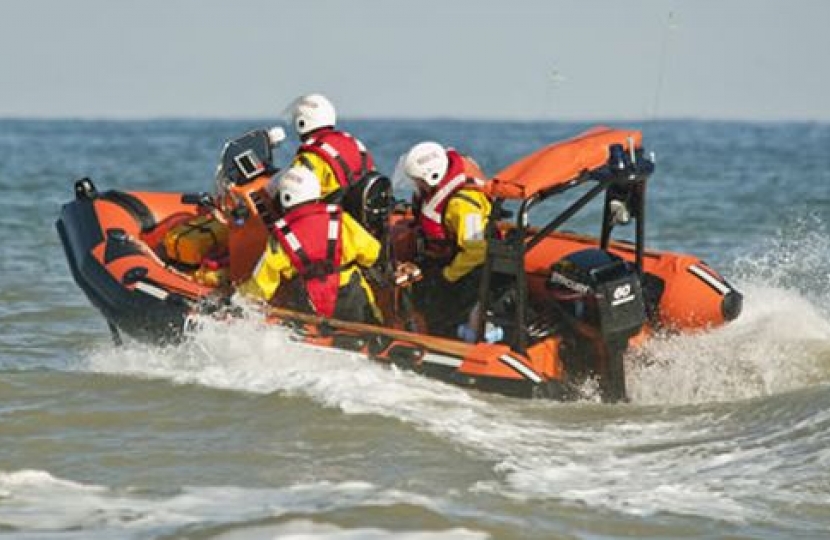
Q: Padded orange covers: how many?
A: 1